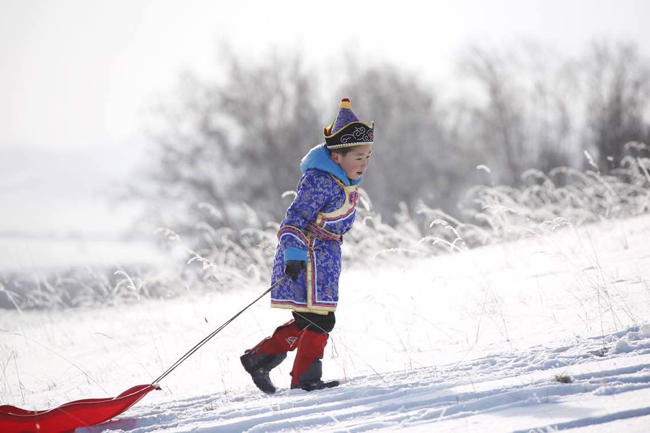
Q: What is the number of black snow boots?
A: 2